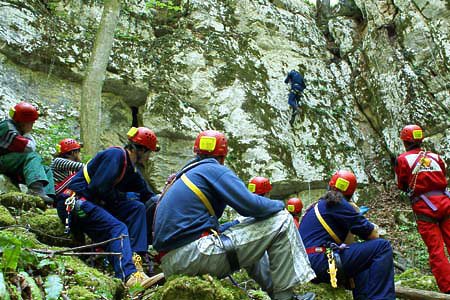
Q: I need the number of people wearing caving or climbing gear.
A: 9